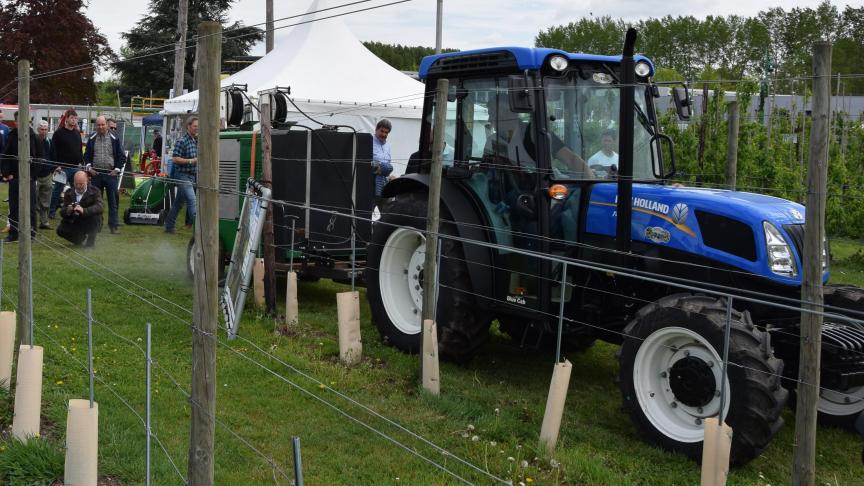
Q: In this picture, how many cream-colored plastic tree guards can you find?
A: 9